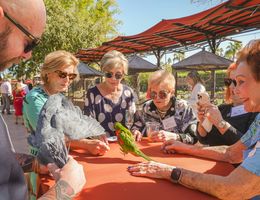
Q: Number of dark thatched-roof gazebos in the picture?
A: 3